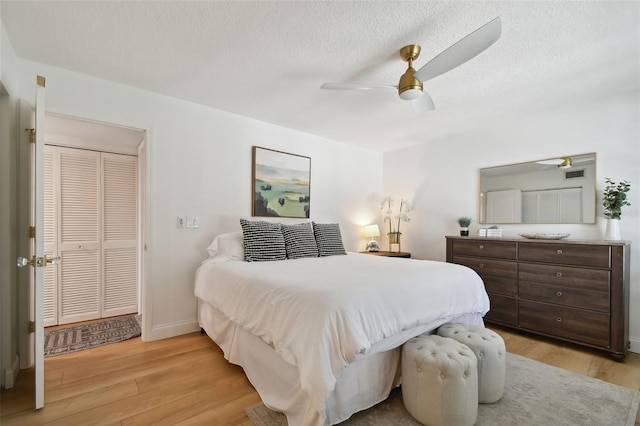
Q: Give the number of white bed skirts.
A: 1